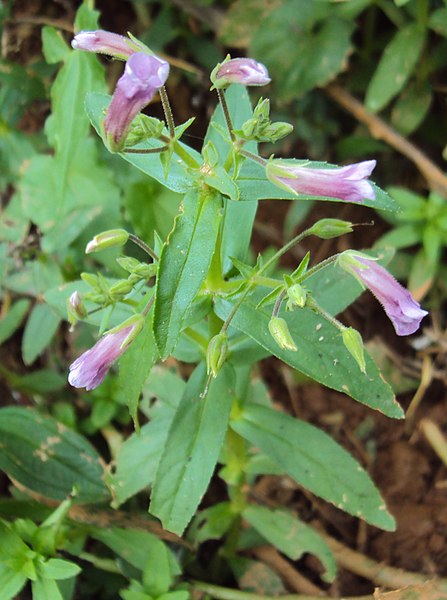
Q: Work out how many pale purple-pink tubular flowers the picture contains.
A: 6